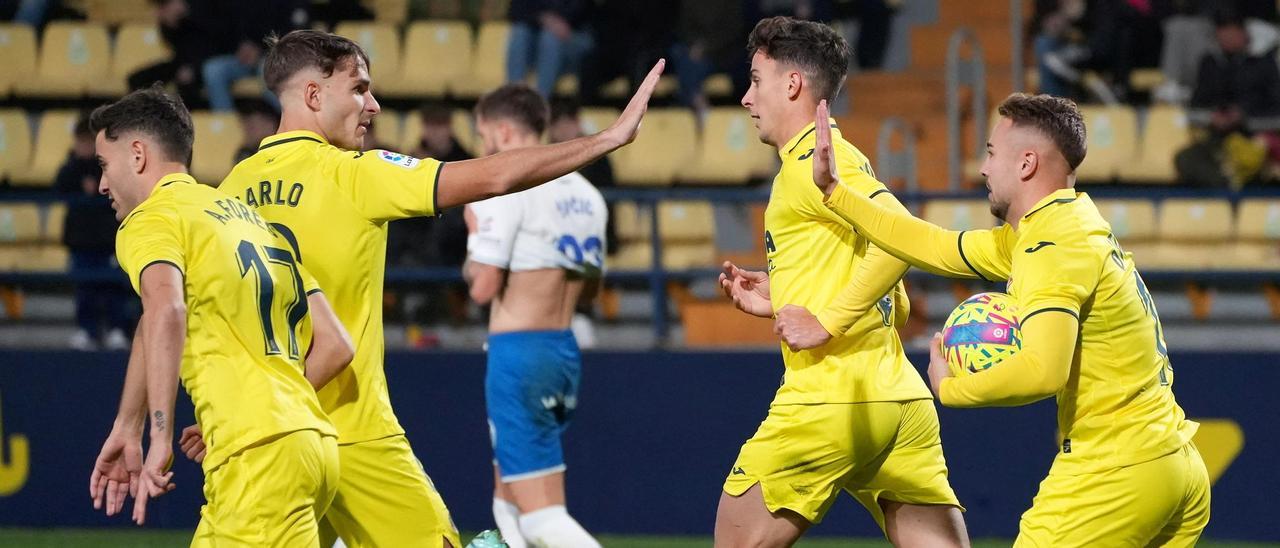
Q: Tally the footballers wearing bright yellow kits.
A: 4